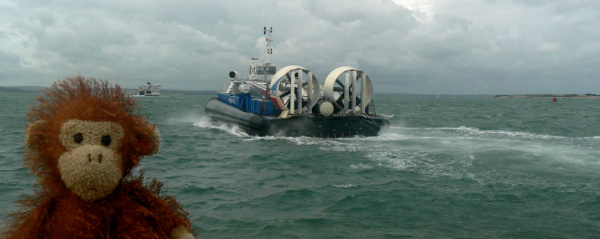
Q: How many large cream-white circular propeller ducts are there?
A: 2